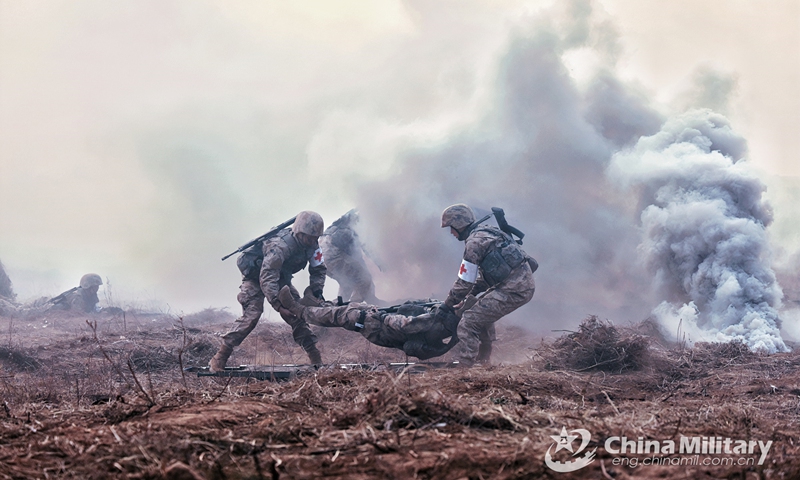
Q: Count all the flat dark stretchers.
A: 1